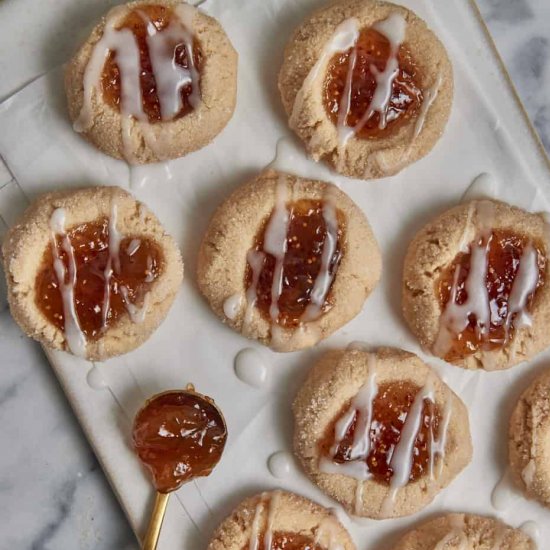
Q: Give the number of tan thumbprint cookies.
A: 9